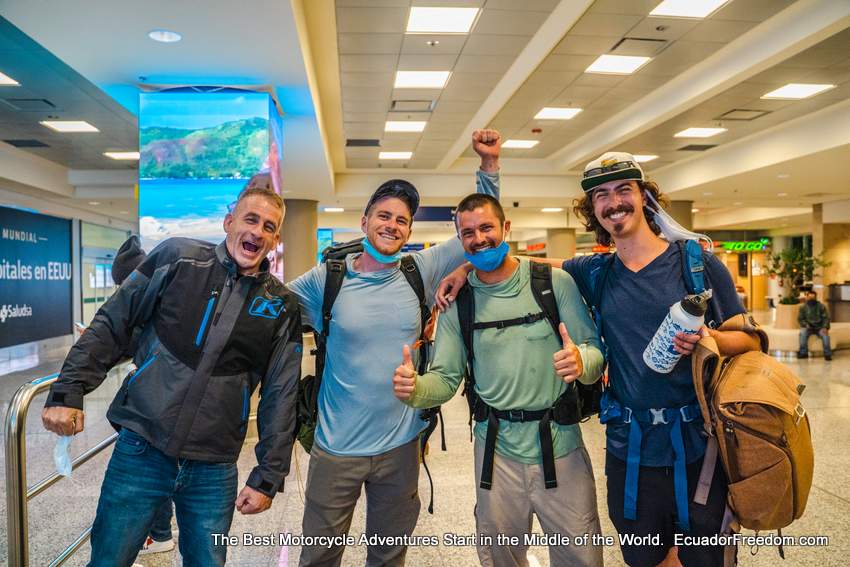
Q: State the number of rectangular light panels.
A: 14